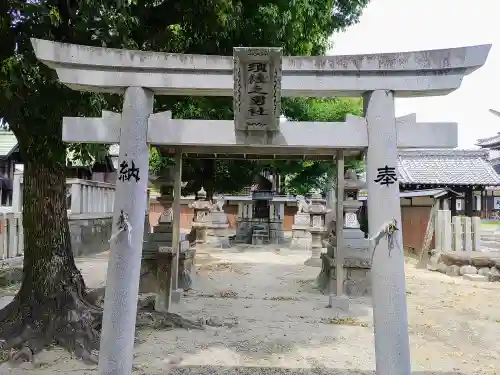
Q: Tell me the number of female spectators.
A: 0